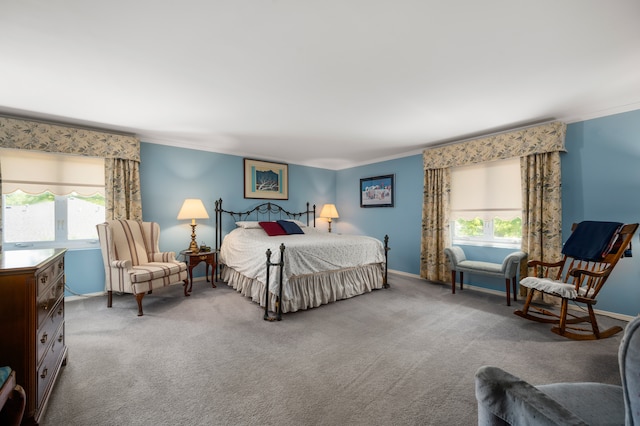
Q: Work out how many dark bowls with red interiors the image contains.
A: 0